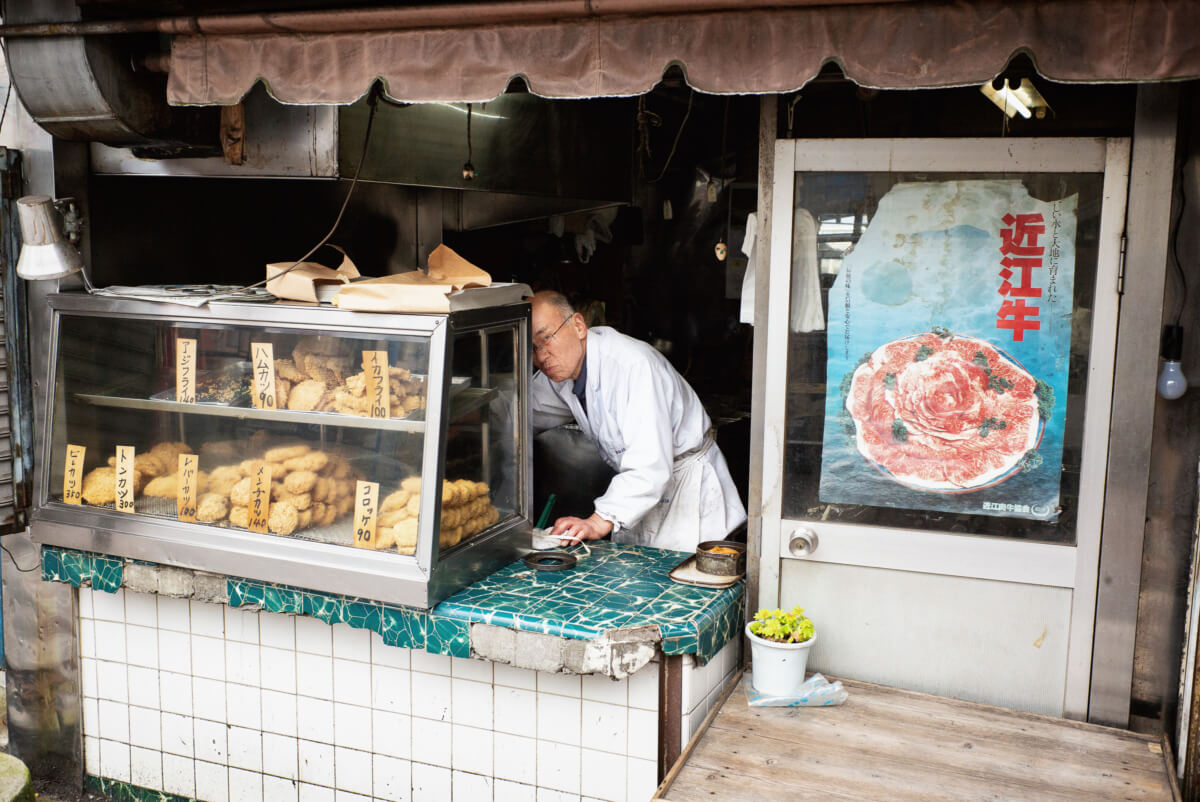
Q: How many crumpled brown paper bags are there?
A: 2